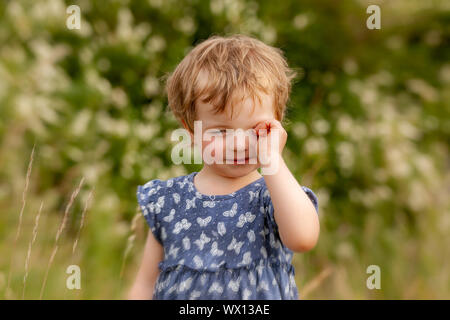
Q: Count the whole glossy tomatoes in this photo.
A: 0